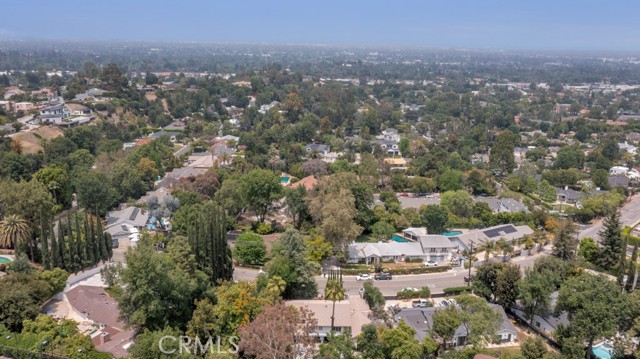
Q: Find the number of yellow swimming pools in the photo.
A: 0